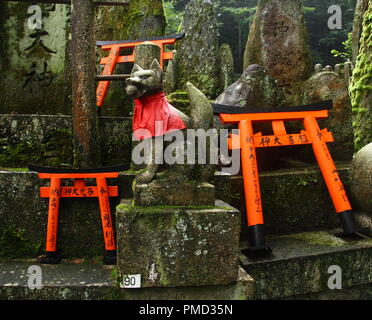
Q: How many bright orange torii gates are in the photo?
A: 3